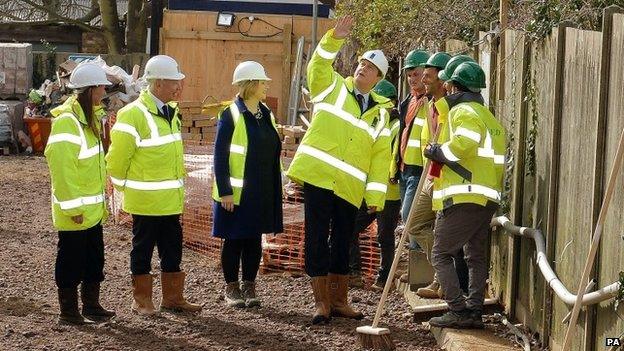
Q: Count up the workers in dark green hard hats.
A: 5